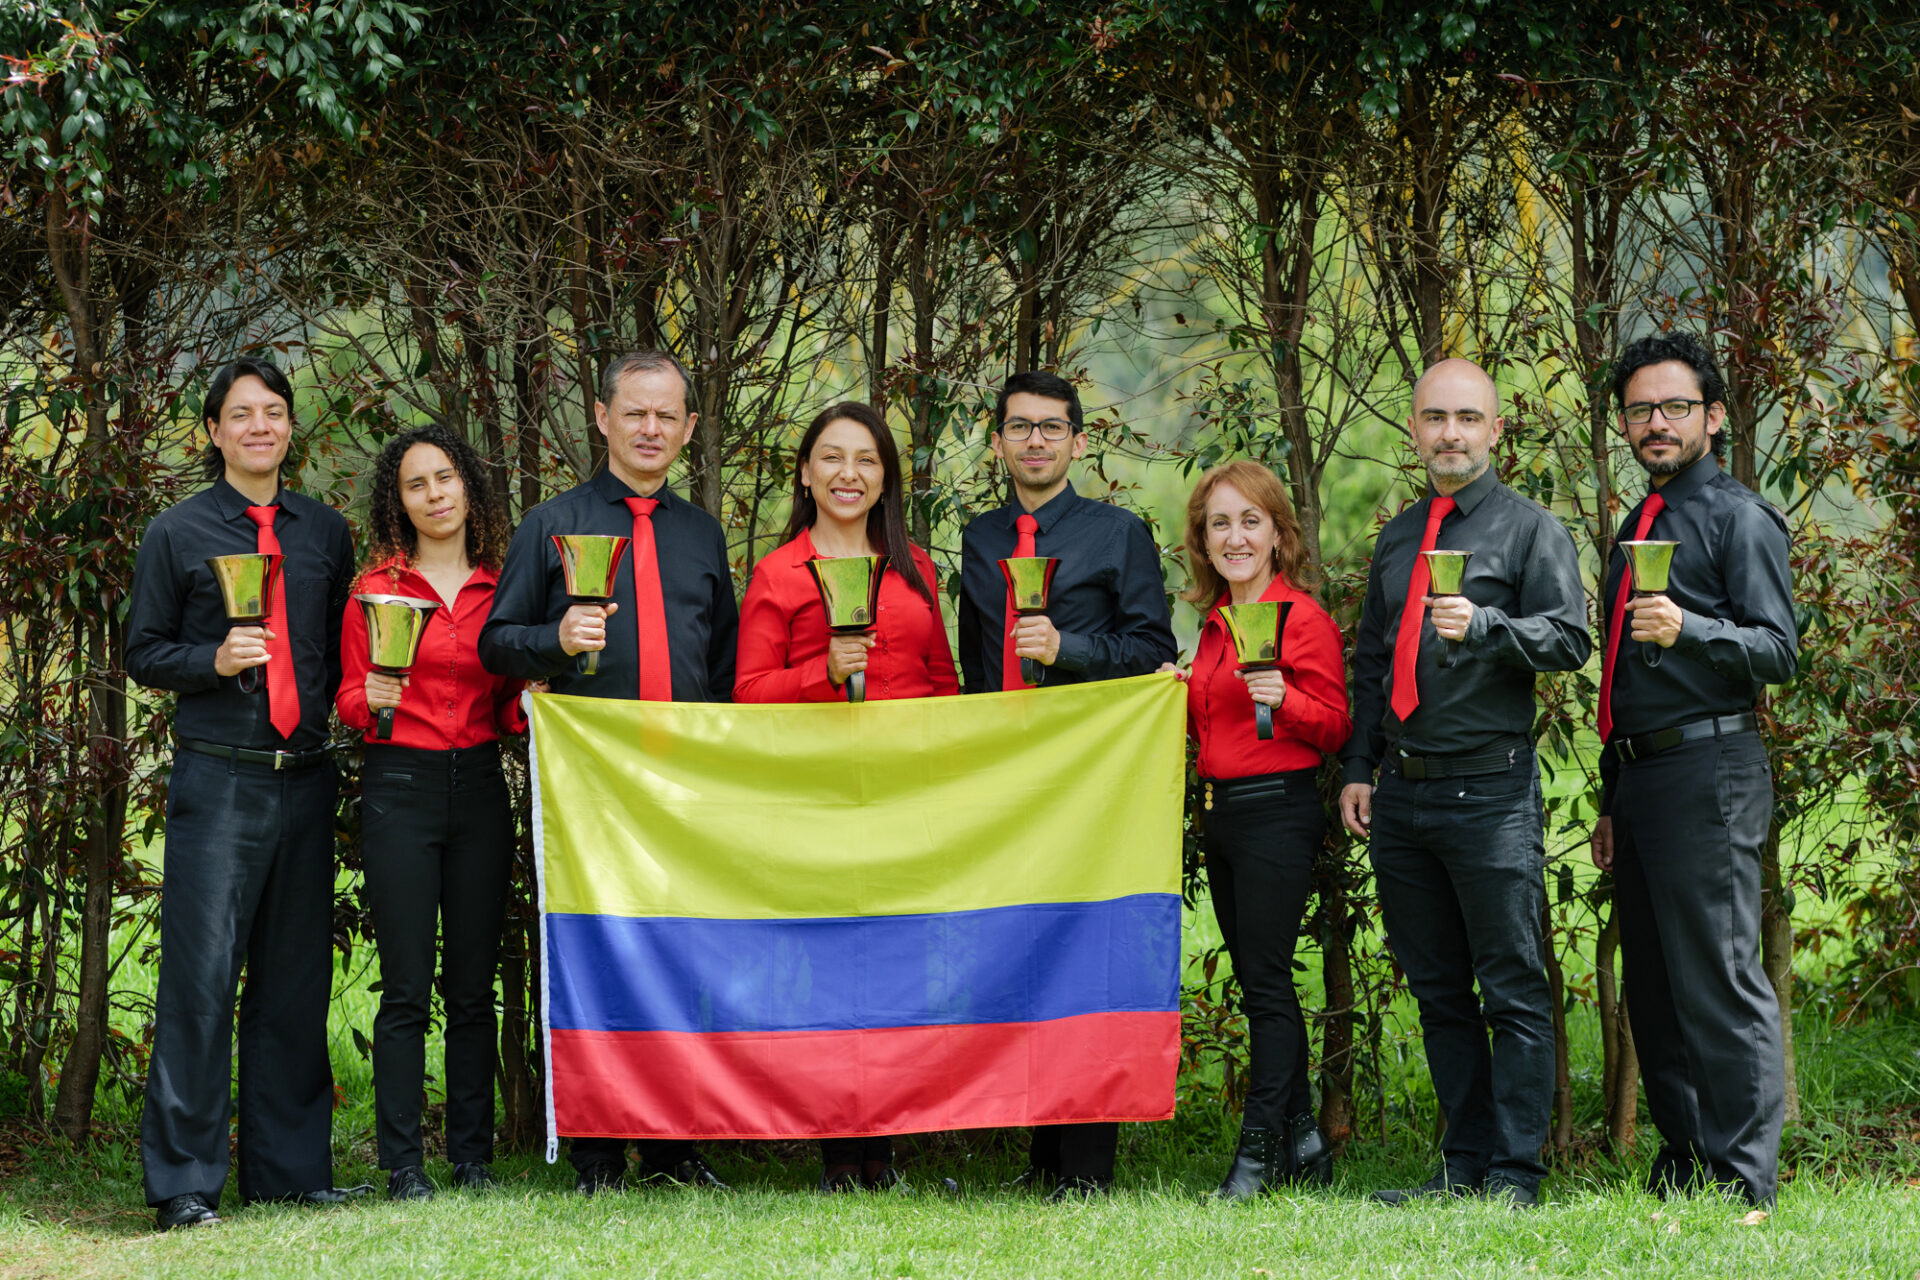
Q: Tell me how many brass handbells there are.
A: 8